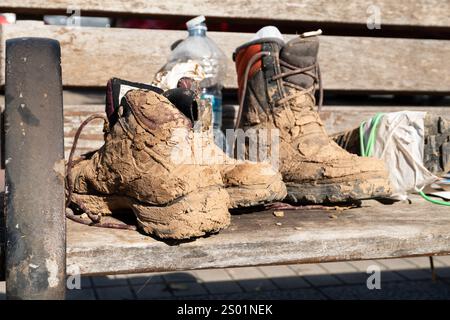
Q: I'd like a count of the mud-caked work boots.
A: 3